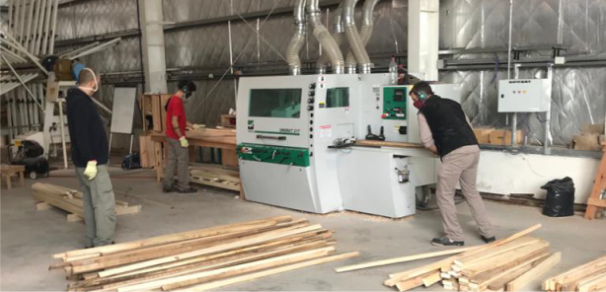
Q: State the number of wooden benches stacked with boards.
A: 1